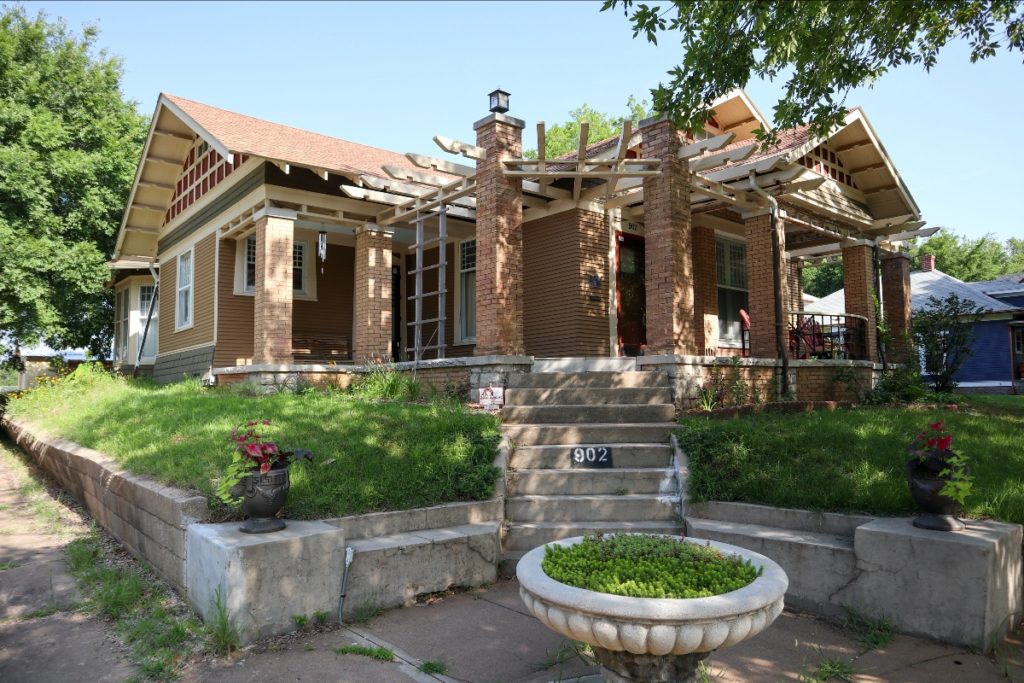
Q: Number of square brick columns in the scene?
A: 7